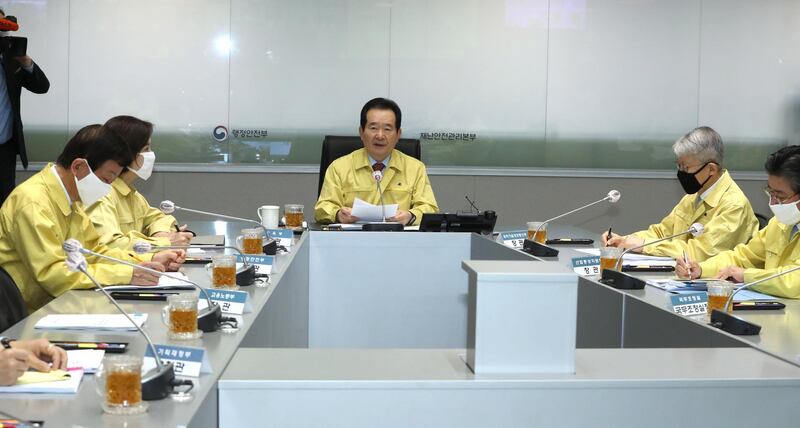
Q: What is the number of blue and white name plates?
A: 7